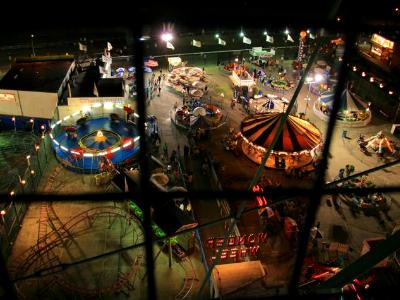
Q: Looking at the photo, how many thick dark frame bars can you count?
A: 3